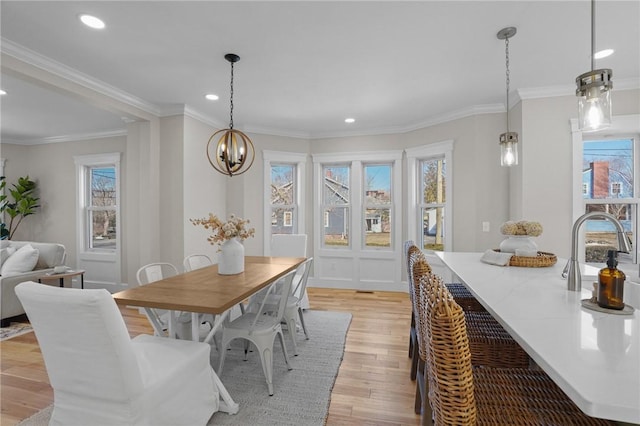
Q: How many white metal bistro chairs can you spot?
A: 4